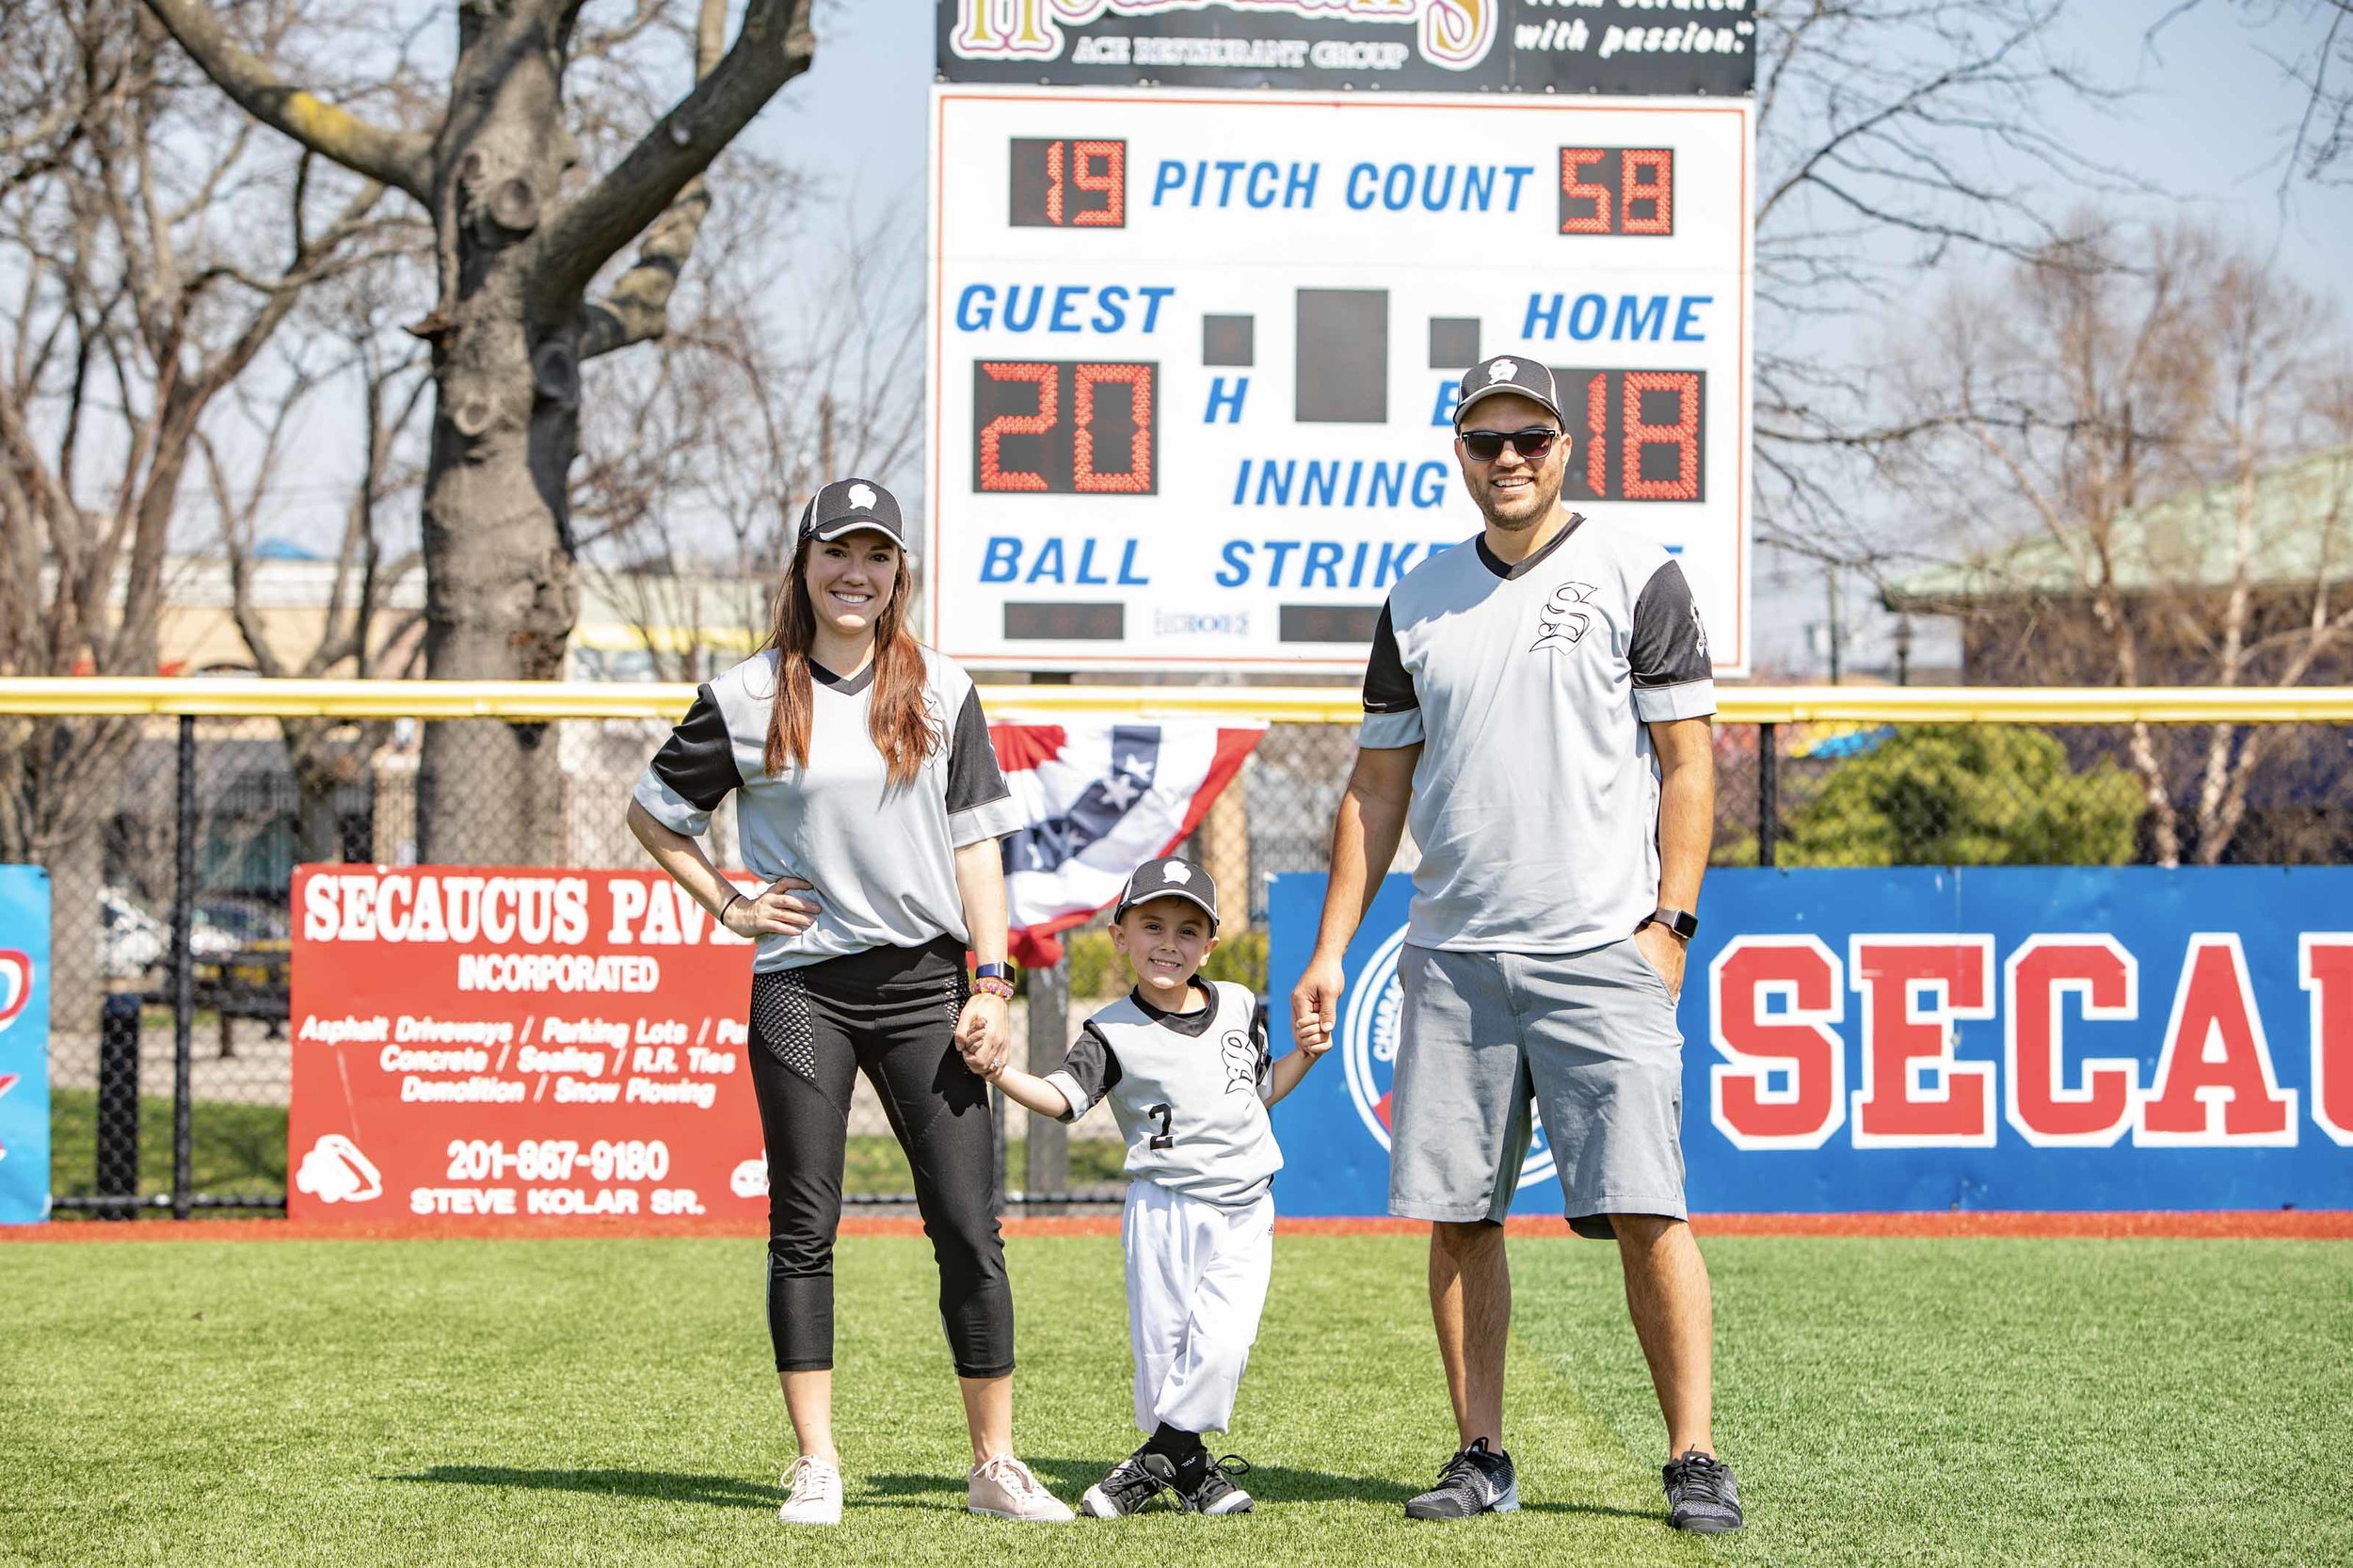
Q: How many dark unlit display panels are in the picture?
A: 5